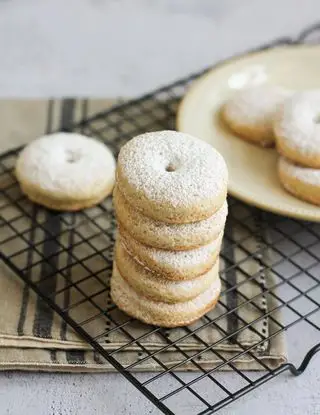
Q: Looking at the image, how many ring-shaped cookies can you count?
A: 9